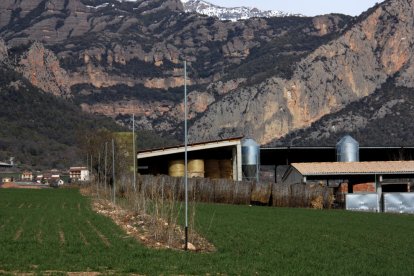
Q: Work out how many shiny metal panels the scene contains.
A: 2